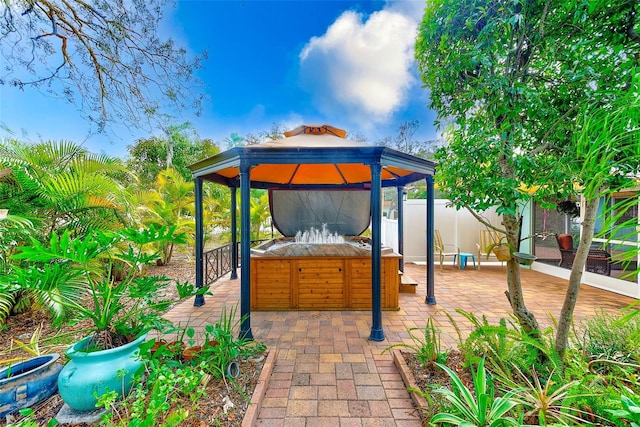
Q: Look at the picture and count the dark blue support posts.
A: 6